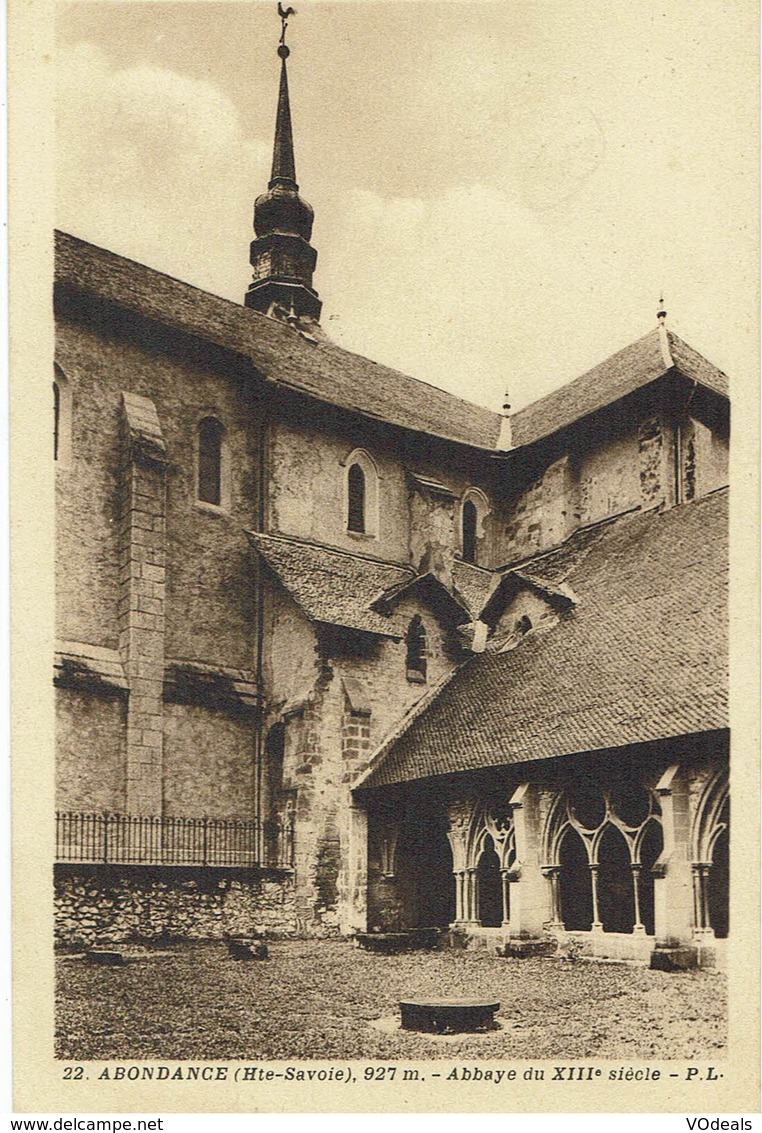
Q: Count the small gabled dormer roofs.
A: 2